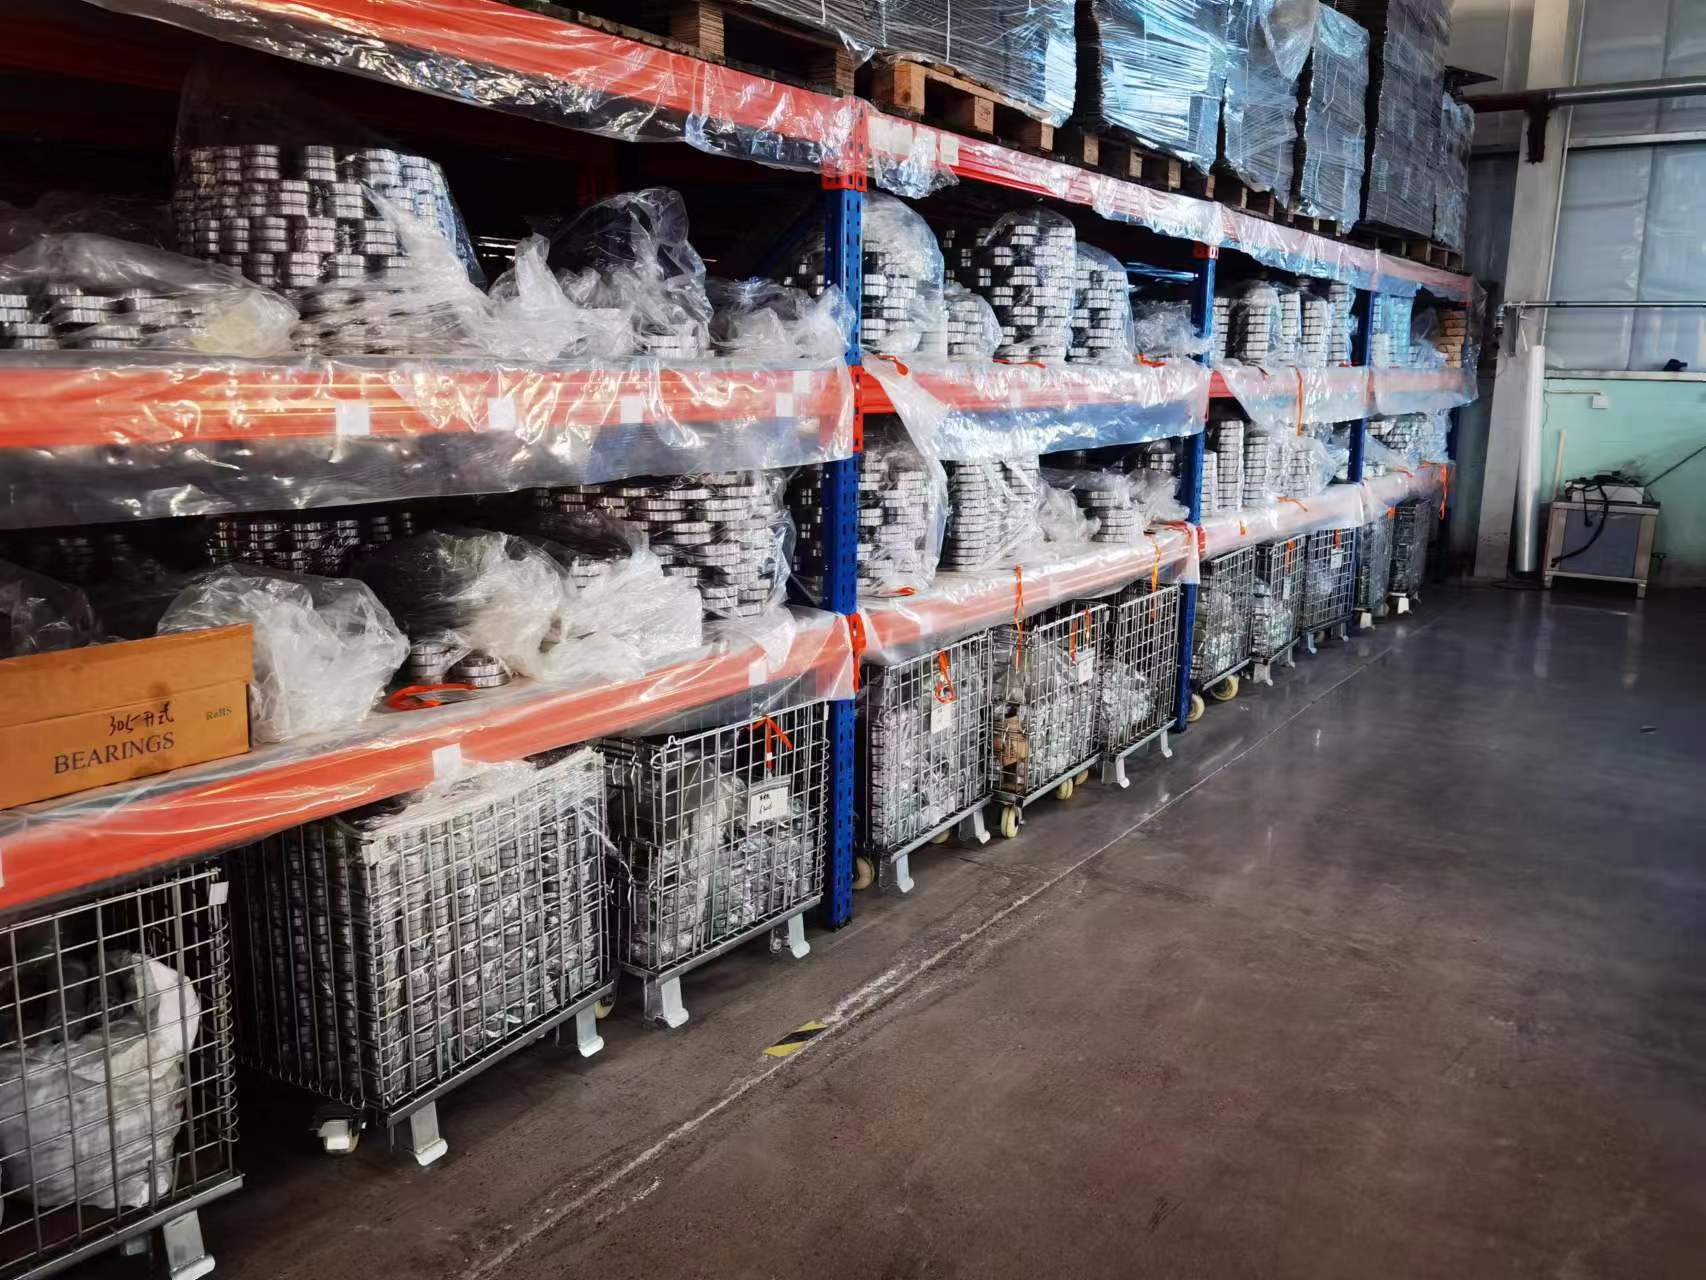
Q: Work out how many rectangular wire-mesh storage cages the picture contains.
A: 11